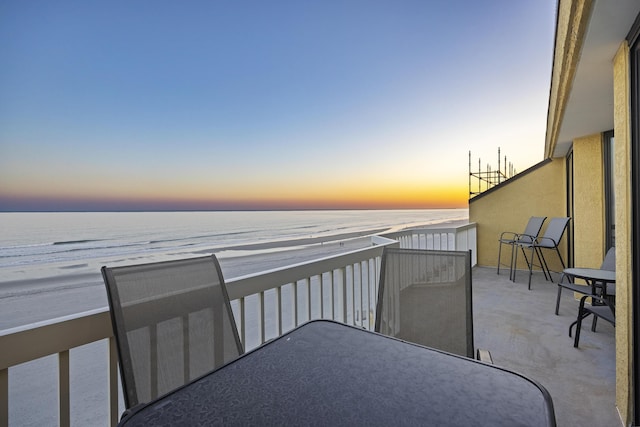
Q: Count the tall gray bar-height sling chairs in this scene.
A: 2